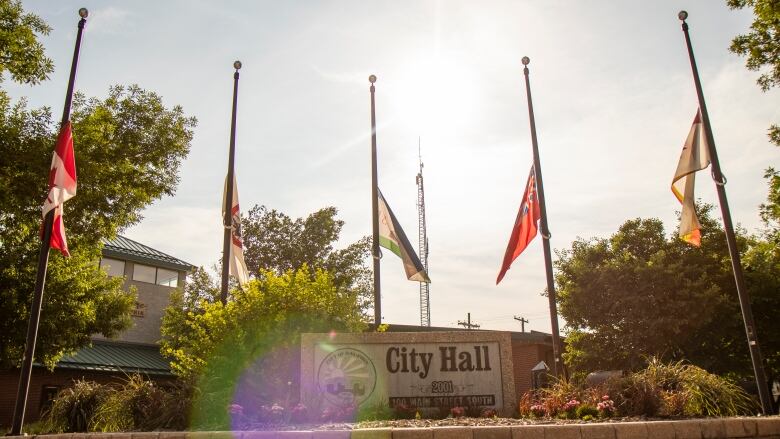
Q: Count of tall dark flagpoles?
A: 5